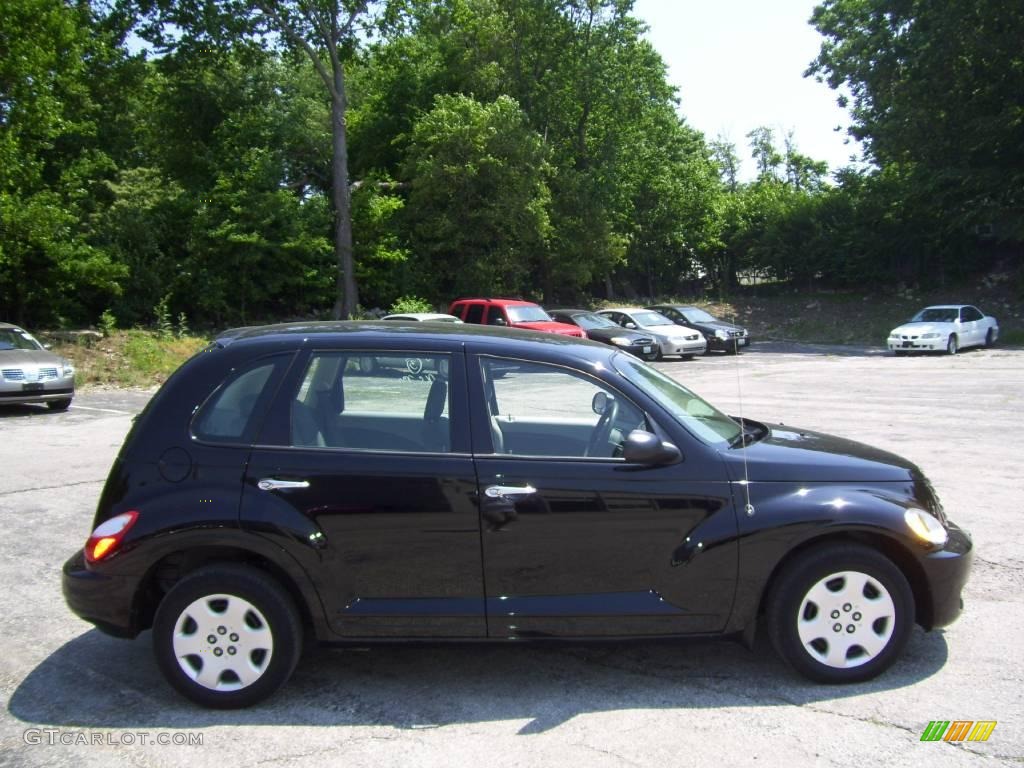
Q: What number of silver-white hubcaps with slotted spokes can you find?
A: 2